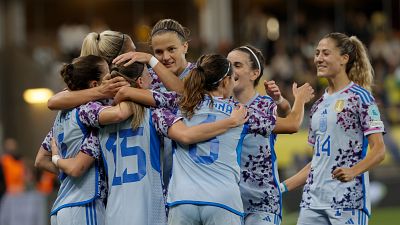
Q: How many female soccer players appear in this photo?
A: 7